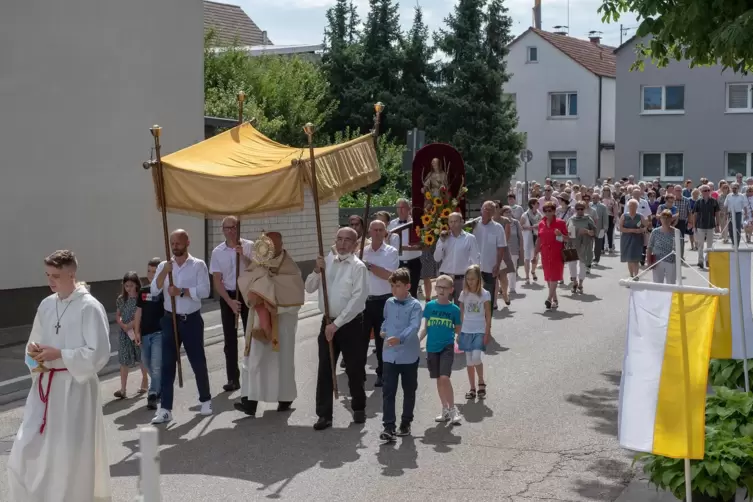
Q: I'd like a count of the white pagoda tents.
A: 0